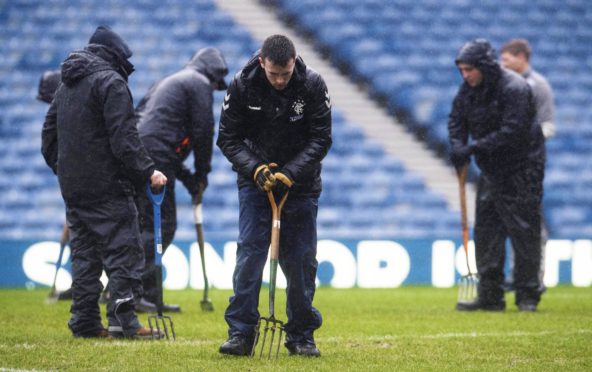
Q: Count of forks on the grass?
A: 5